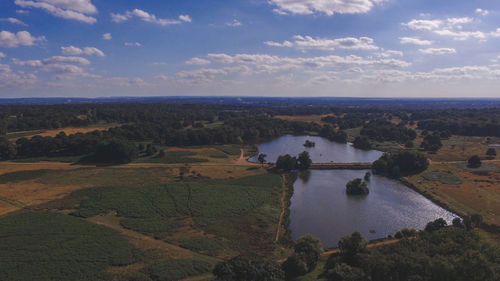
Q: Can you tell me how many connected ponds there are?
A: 2